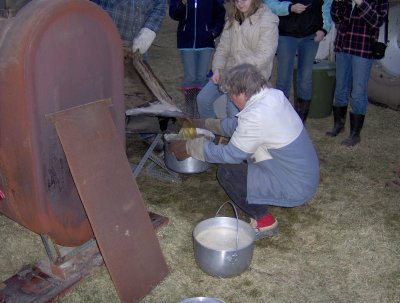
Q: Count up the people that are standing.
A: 4